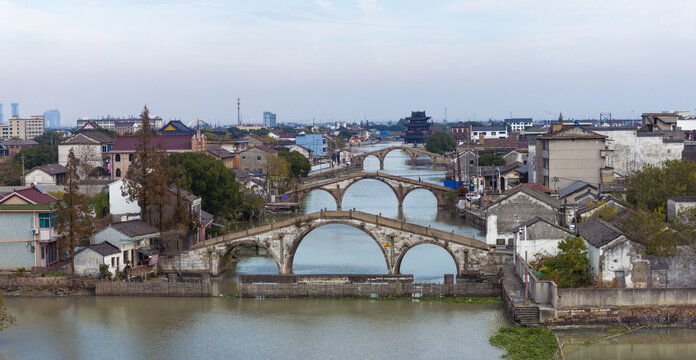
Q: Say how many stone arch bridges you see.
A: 3